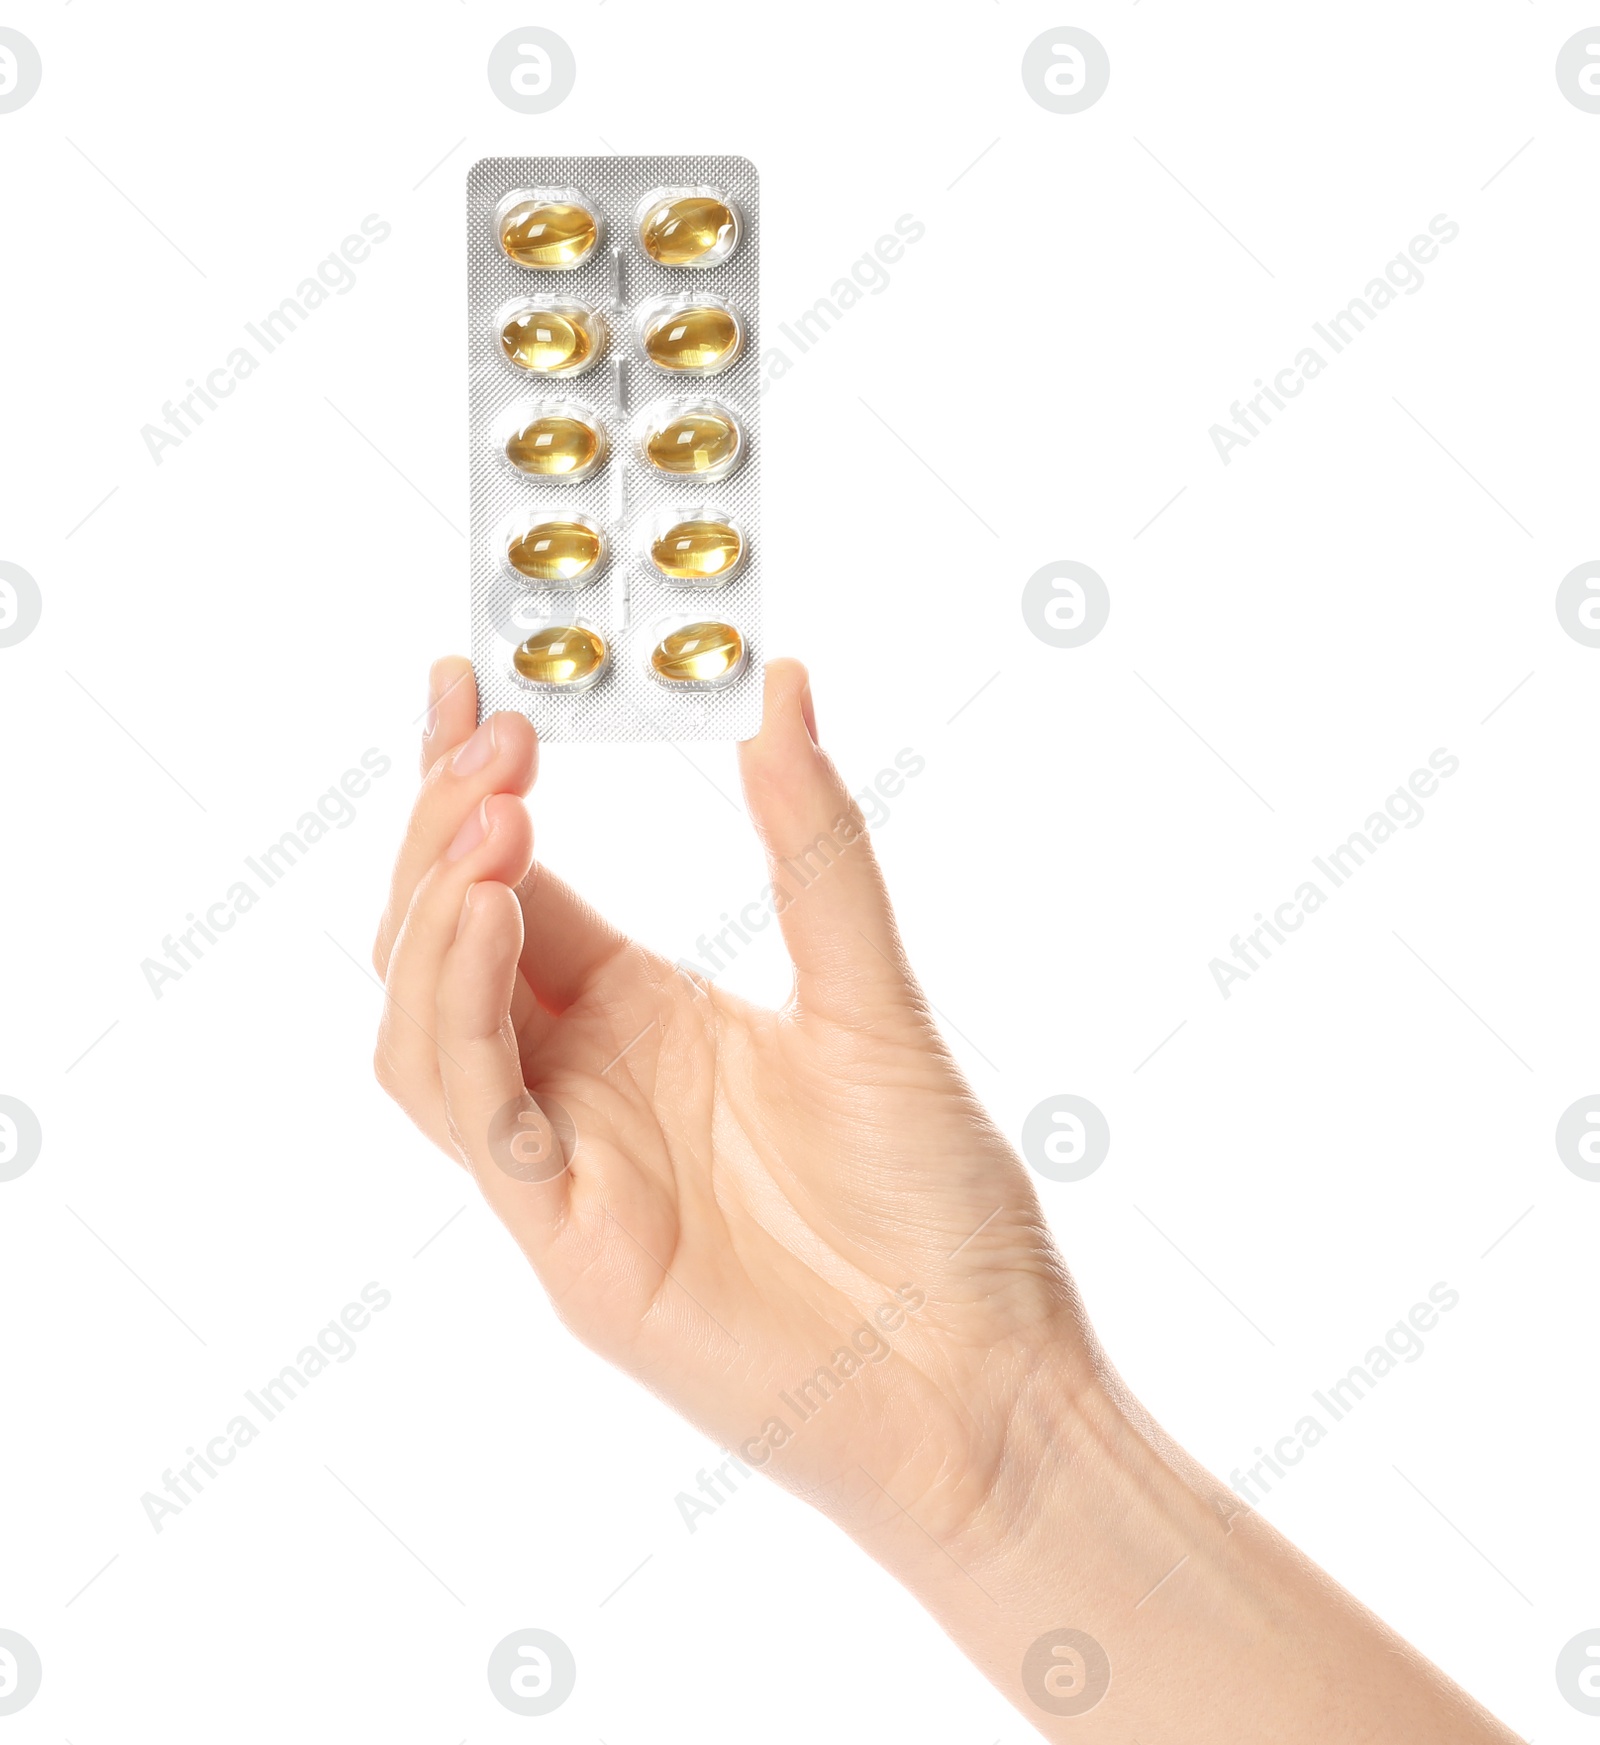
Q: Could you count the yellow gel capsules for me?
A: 10